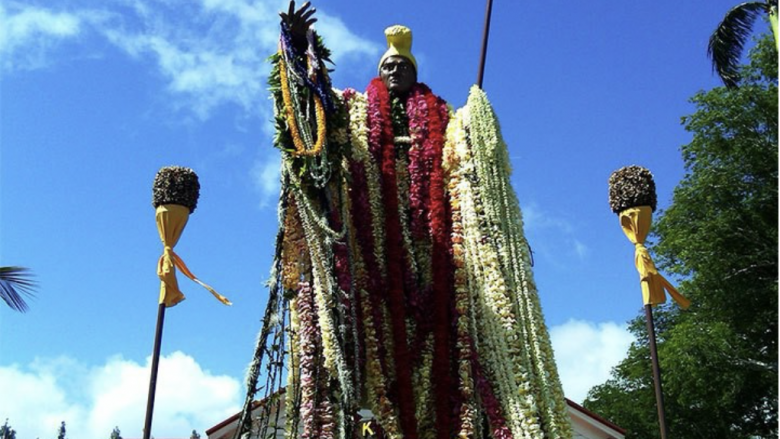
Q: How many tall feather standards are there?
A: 2